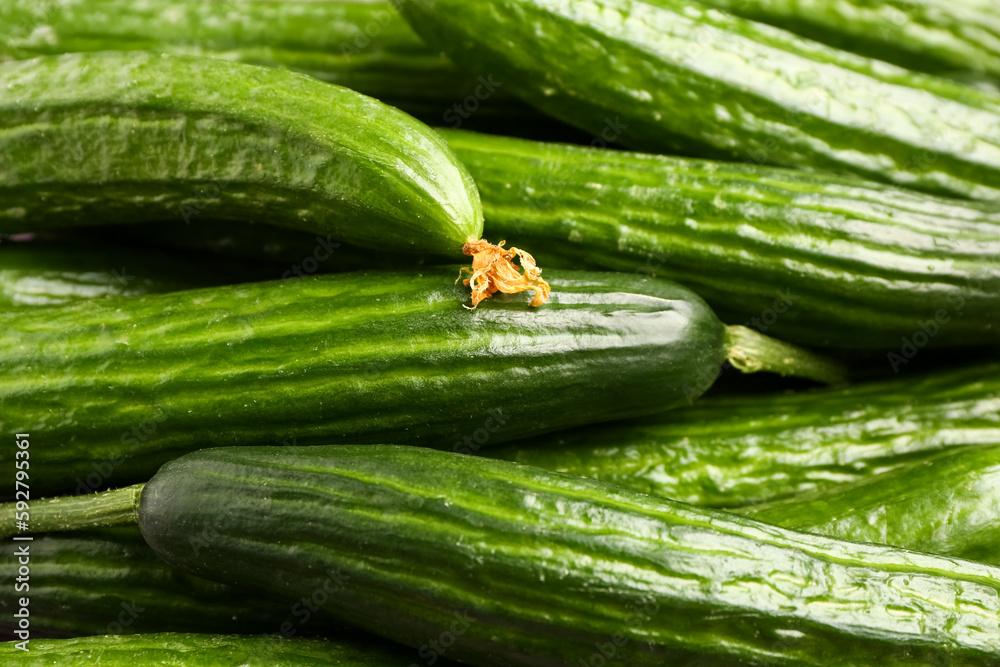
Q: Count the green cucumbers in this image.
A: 12